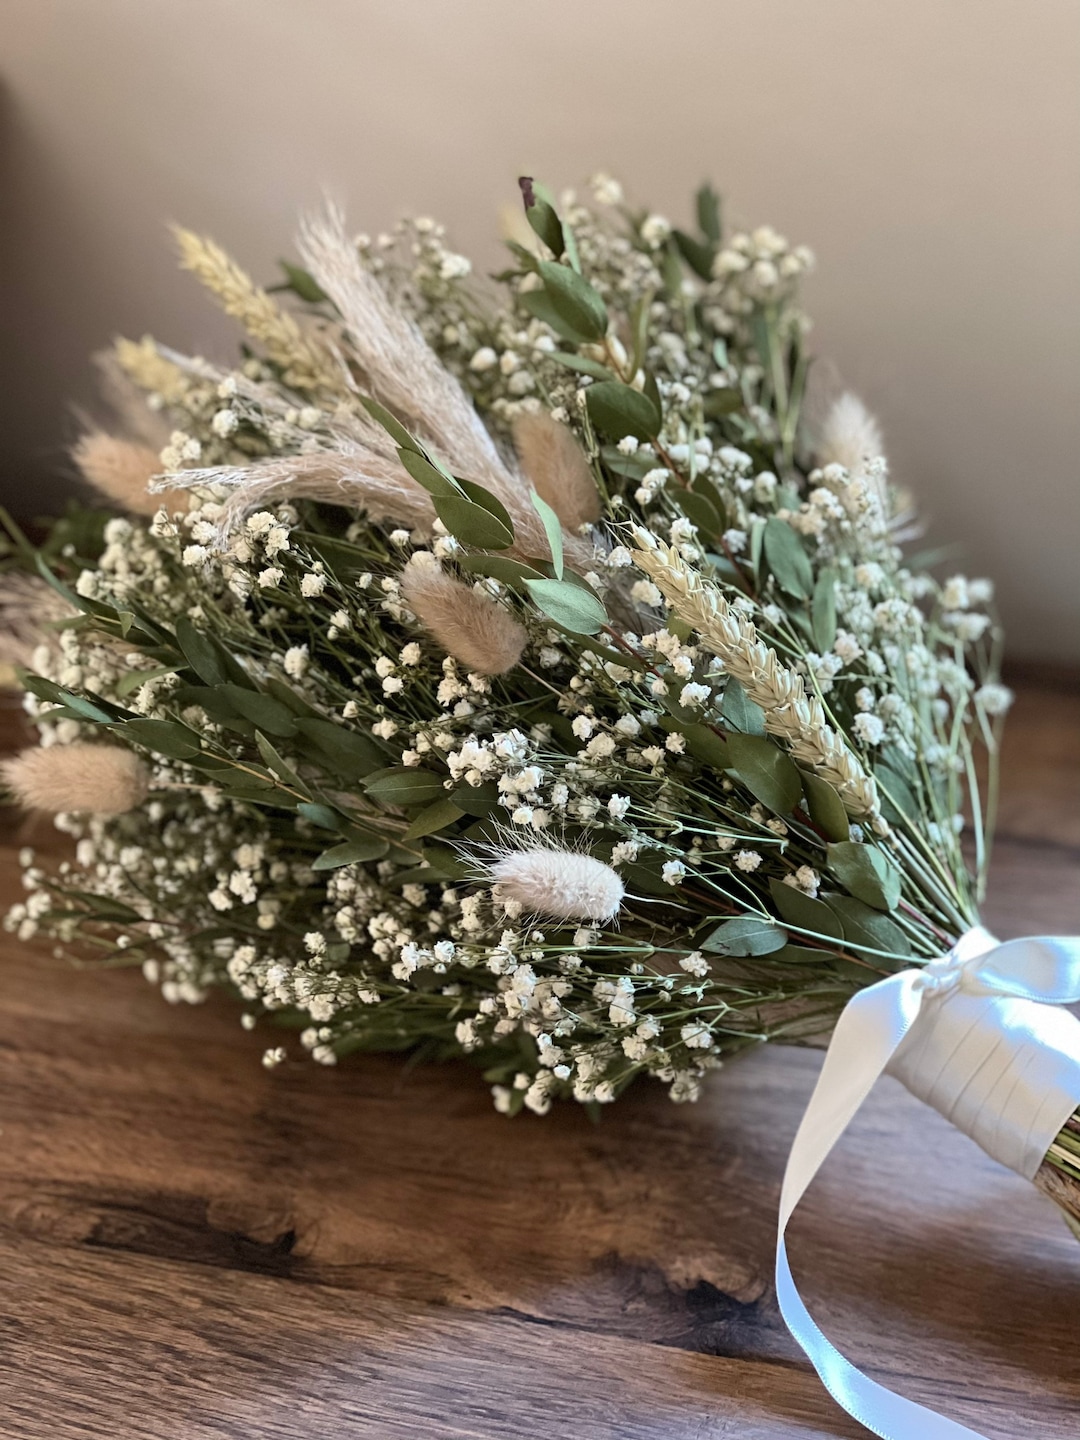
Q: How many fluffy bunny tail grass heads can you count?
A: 6